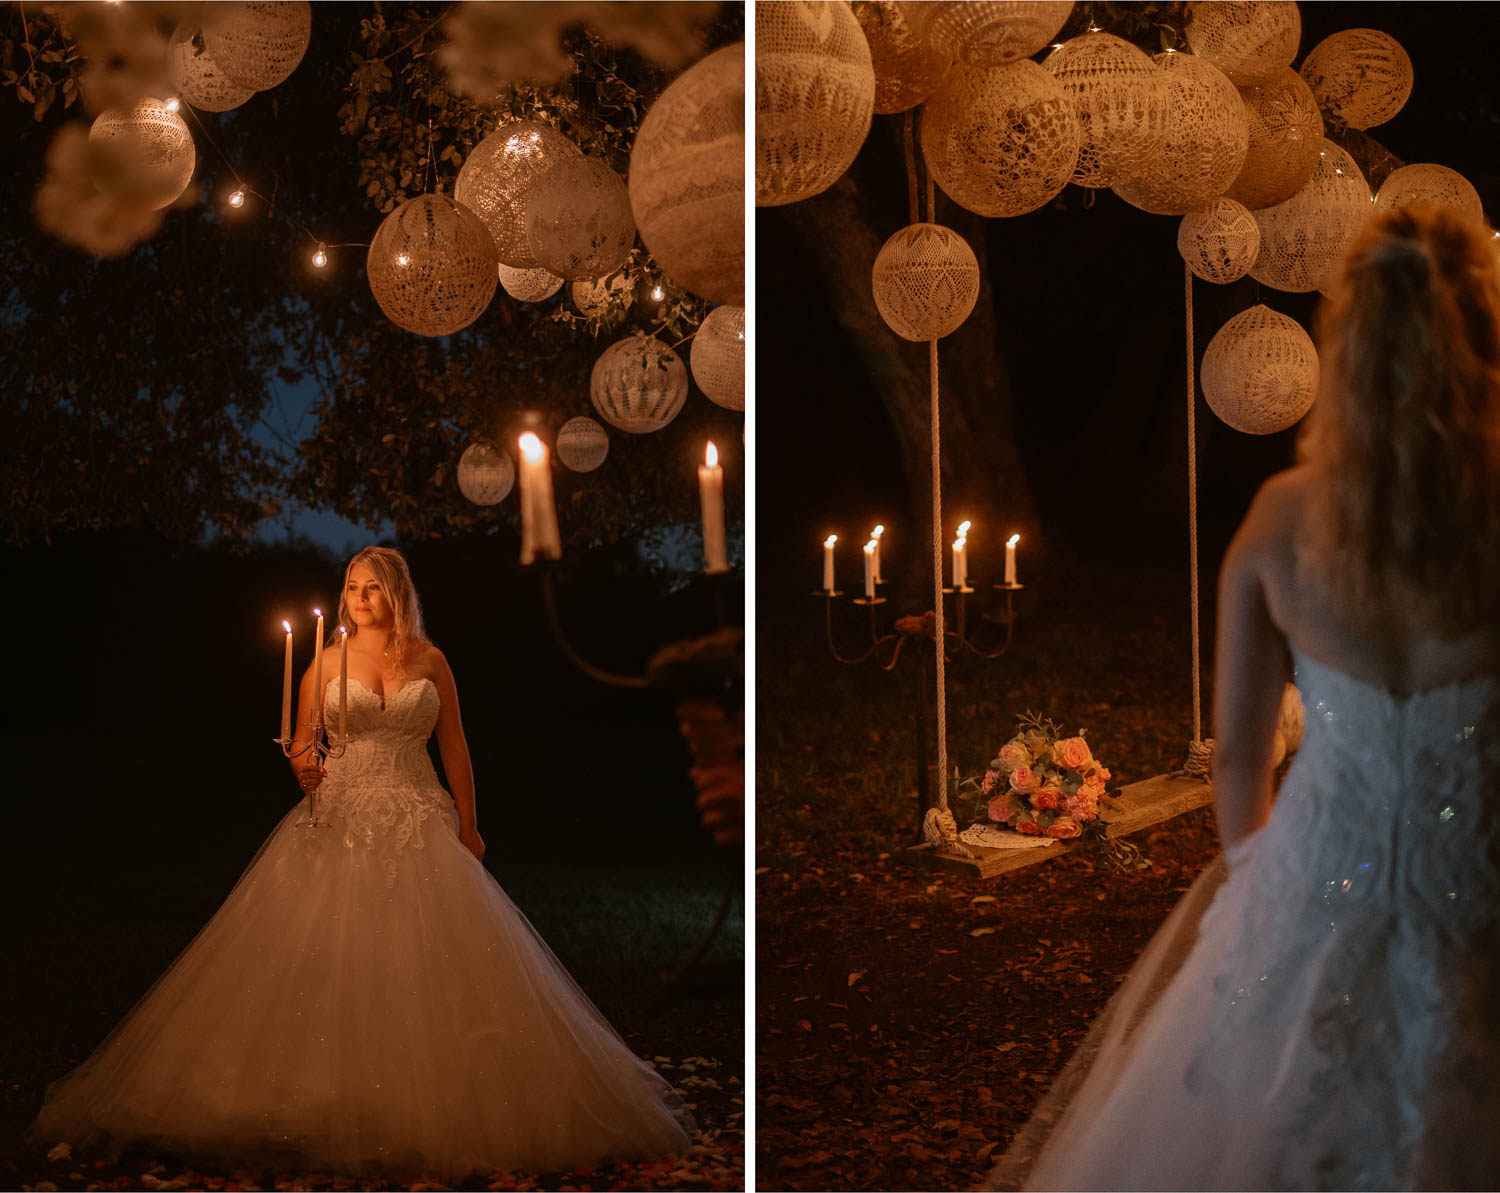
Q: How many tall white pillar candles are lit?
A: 11